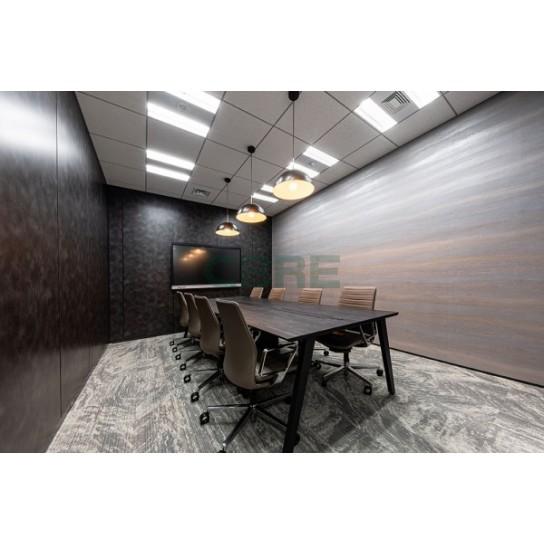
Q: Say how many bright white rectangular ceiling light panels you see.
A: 10